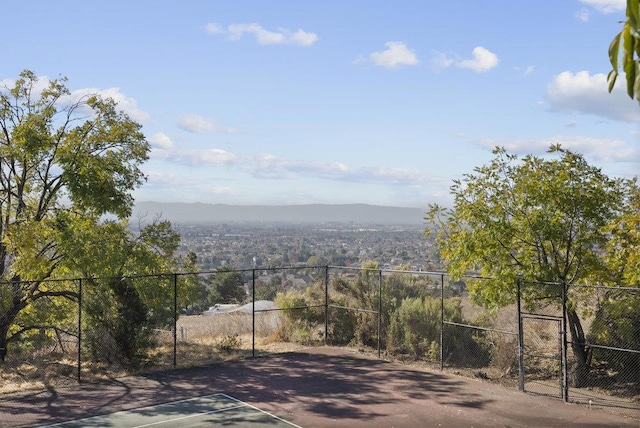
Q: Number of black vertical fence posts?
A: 8